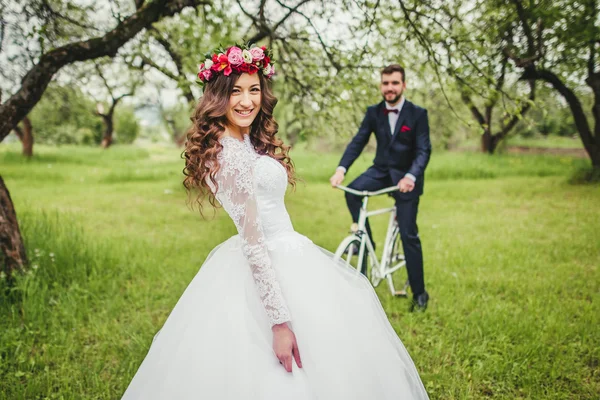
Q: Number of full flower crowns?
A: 1